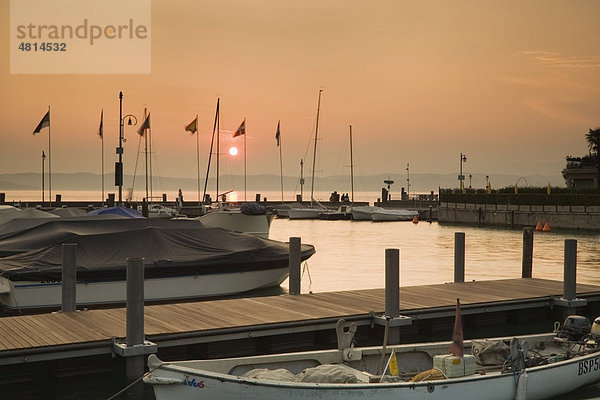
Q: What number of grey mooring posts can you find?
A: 7